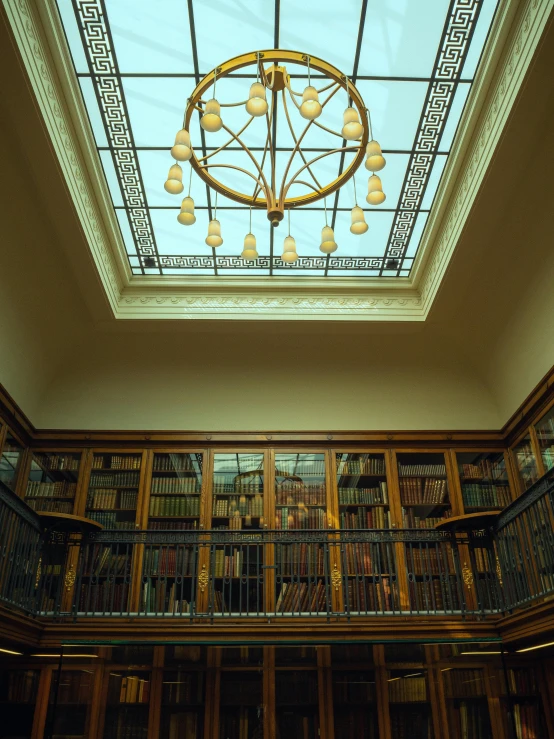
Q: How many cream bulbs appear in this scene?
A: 14